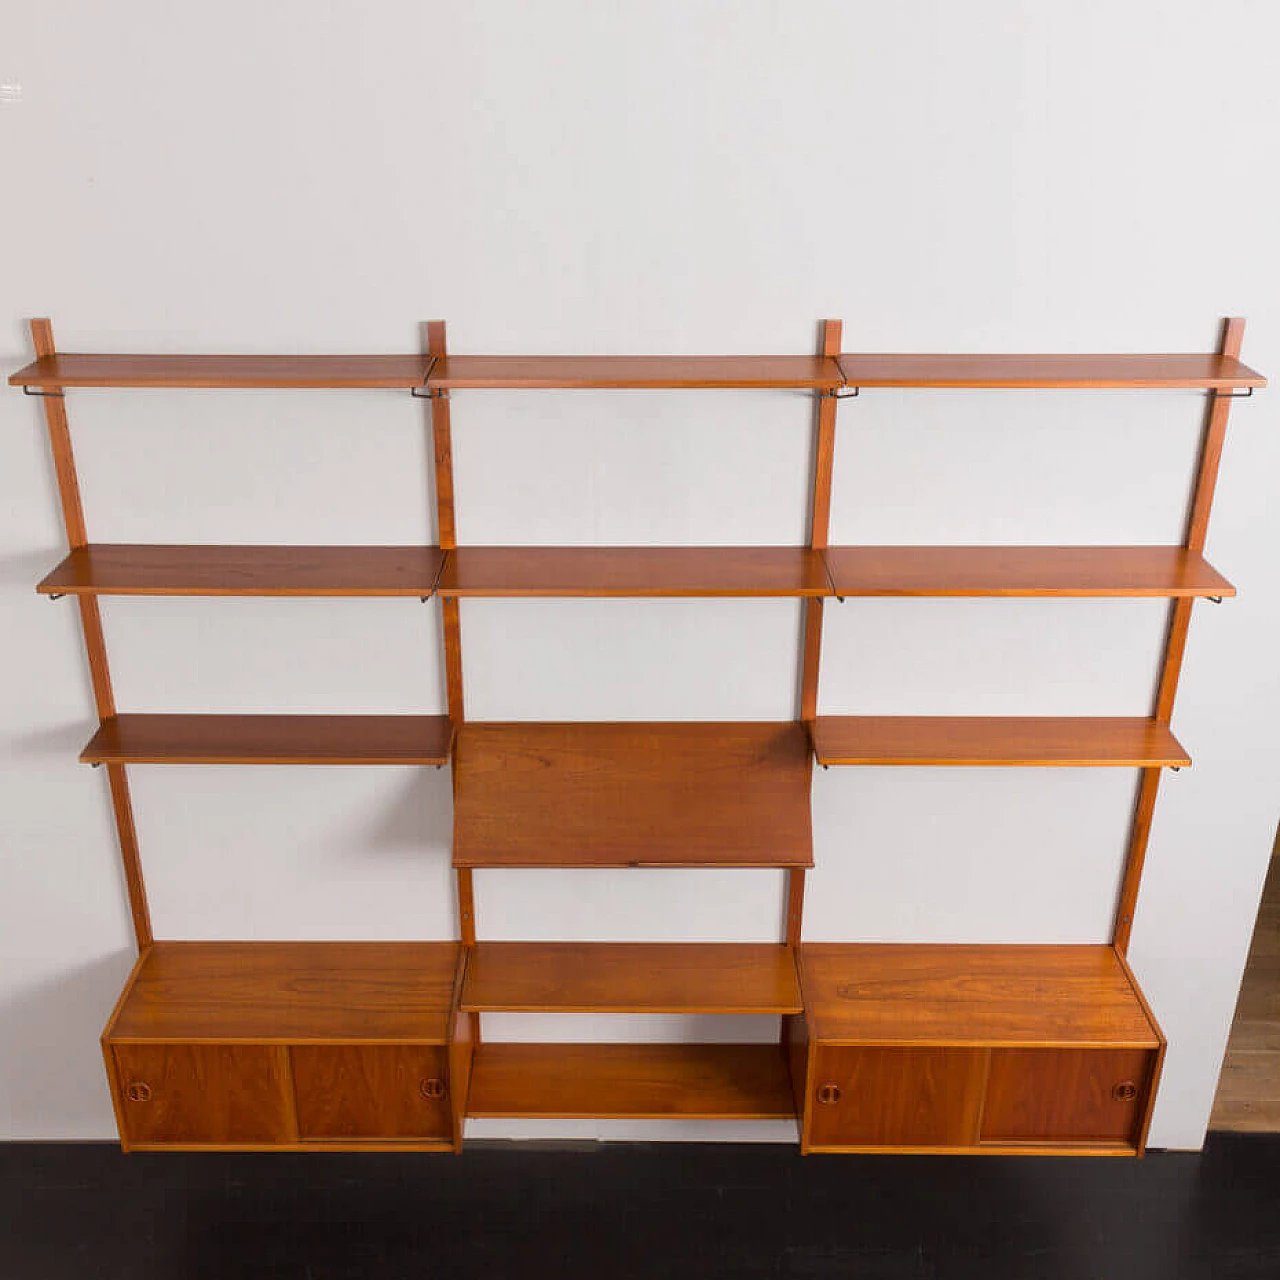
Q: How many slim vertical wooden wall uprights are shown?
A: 4